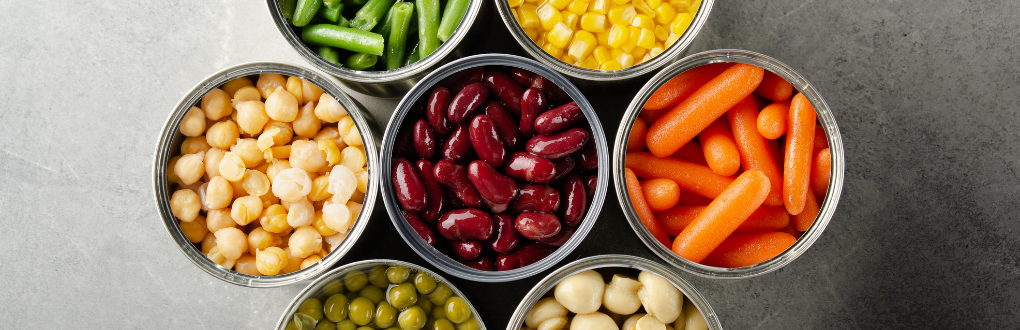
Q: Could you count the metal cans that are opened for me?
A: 7